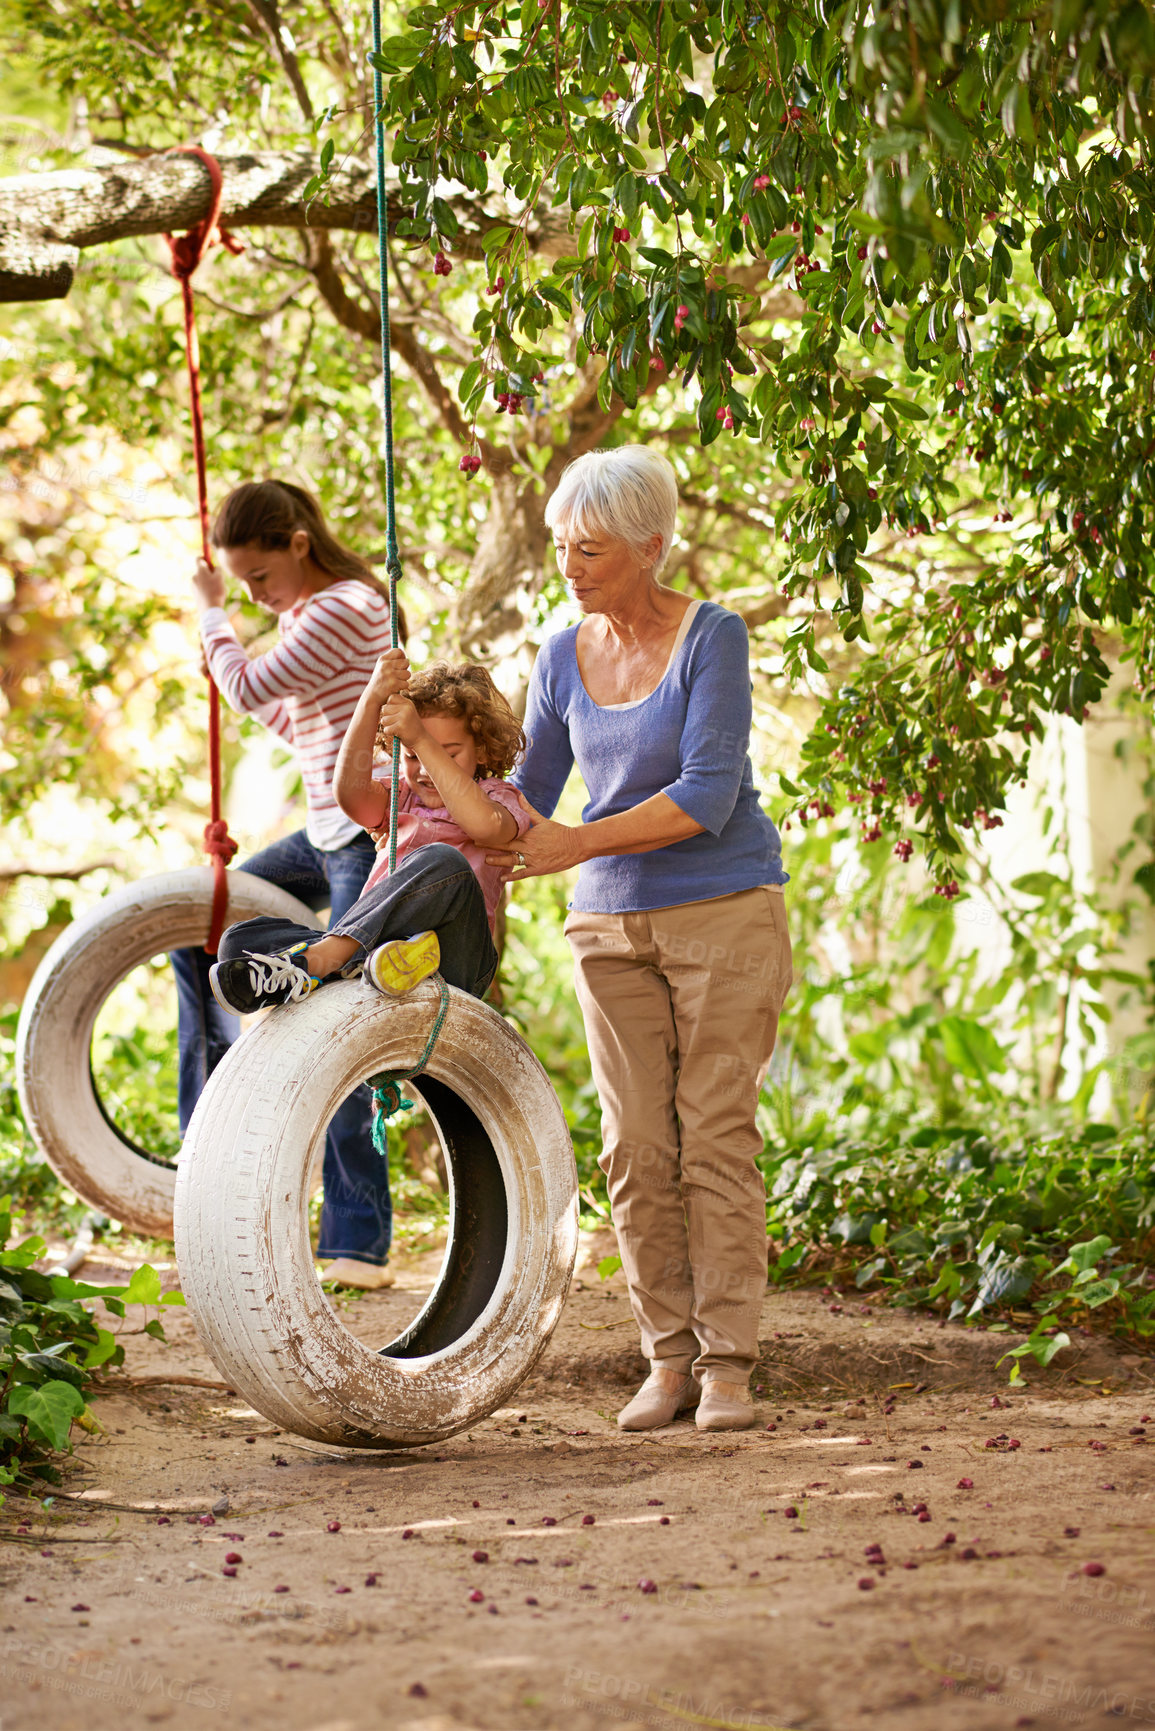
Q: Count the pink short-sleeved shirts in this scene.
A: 1